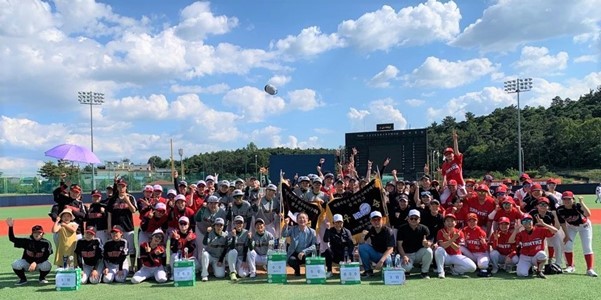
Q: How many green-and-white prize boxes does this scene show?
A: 6